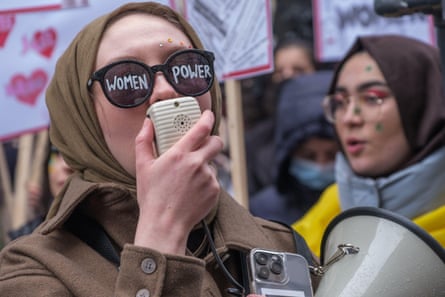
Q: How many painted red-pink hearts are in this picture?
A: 3